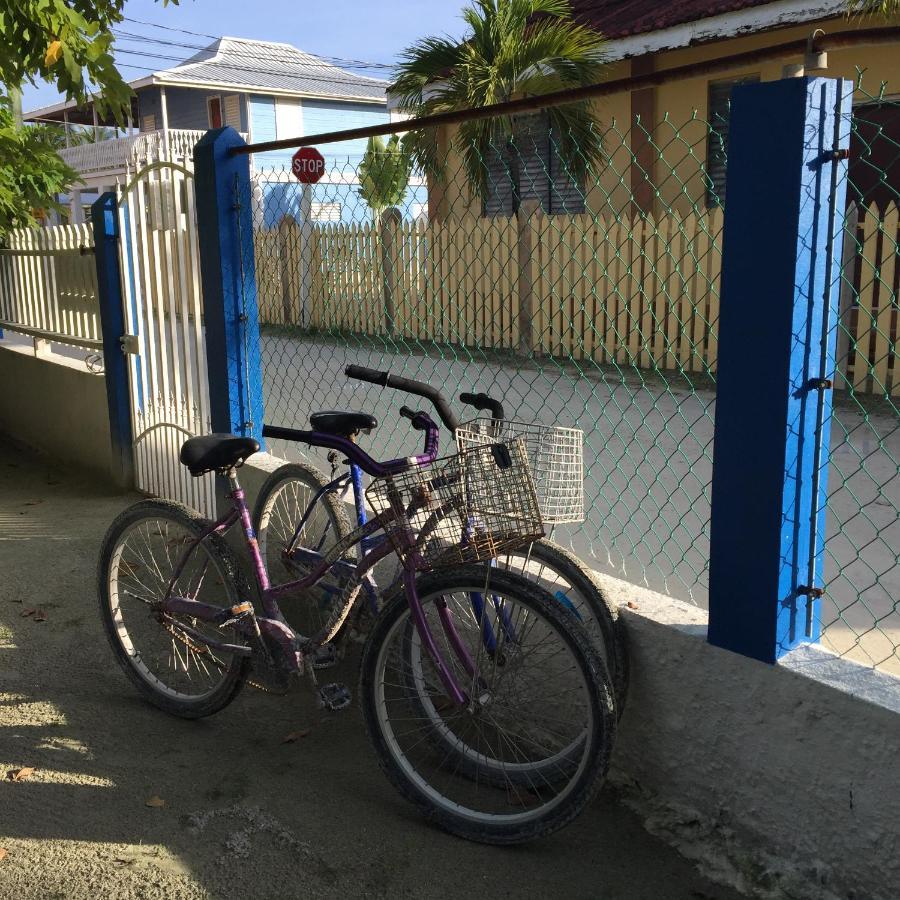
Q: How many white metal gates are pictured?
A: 1